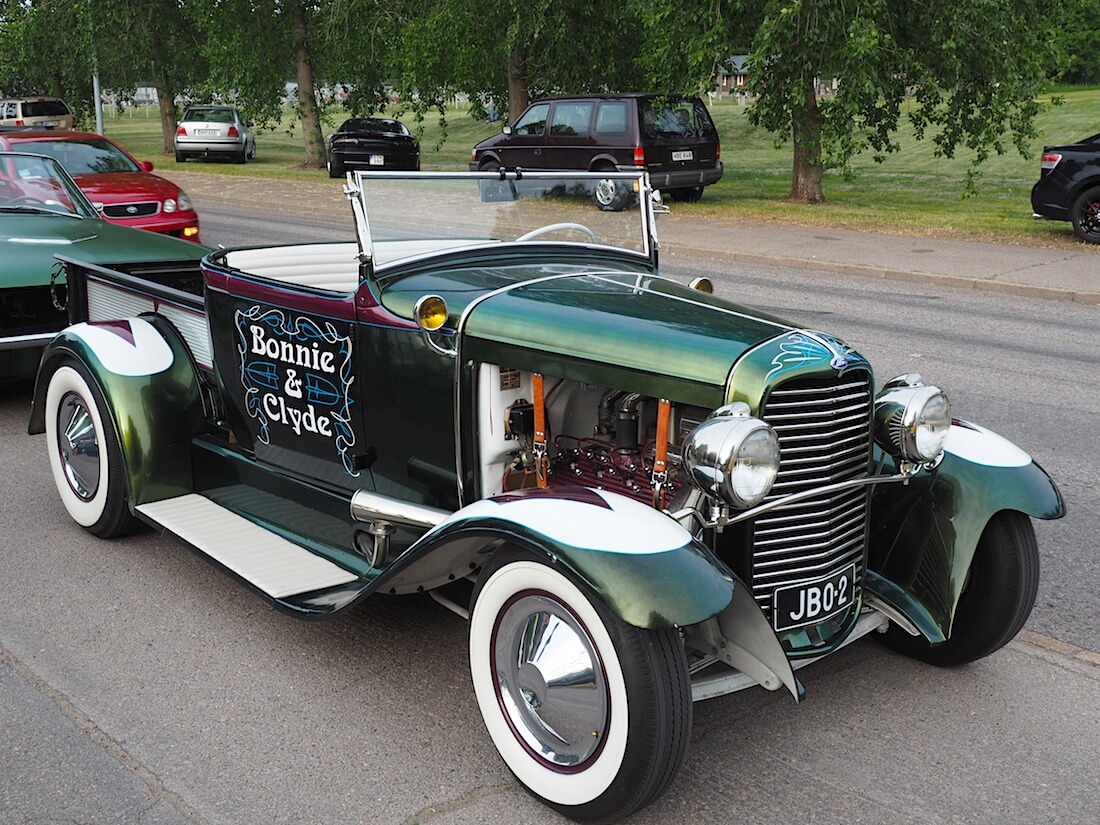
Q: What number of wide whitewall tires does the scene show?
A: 2